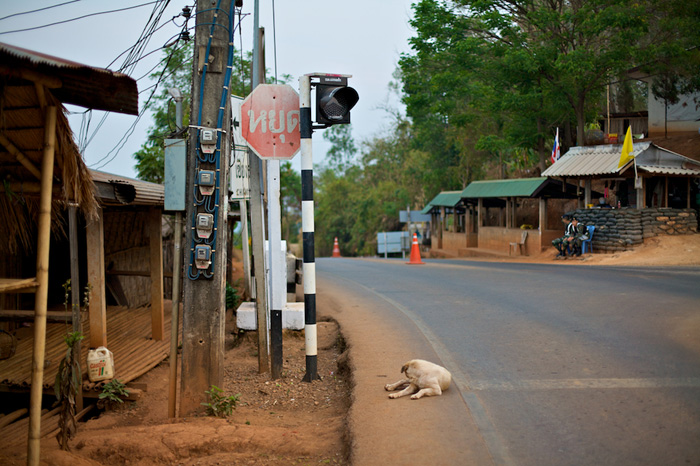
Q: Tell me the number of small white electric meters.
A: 4